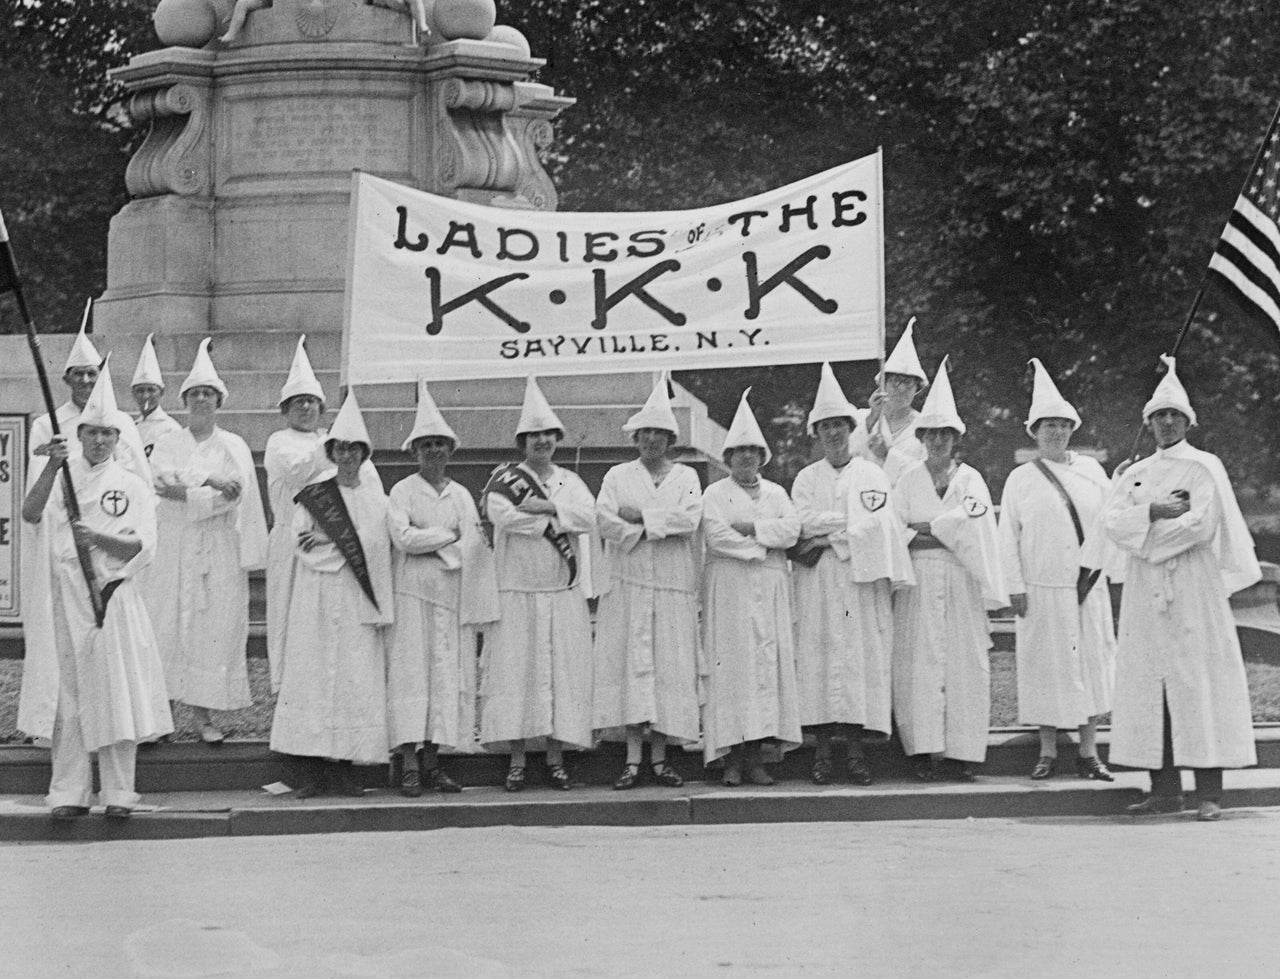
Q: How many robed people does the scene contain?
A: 15